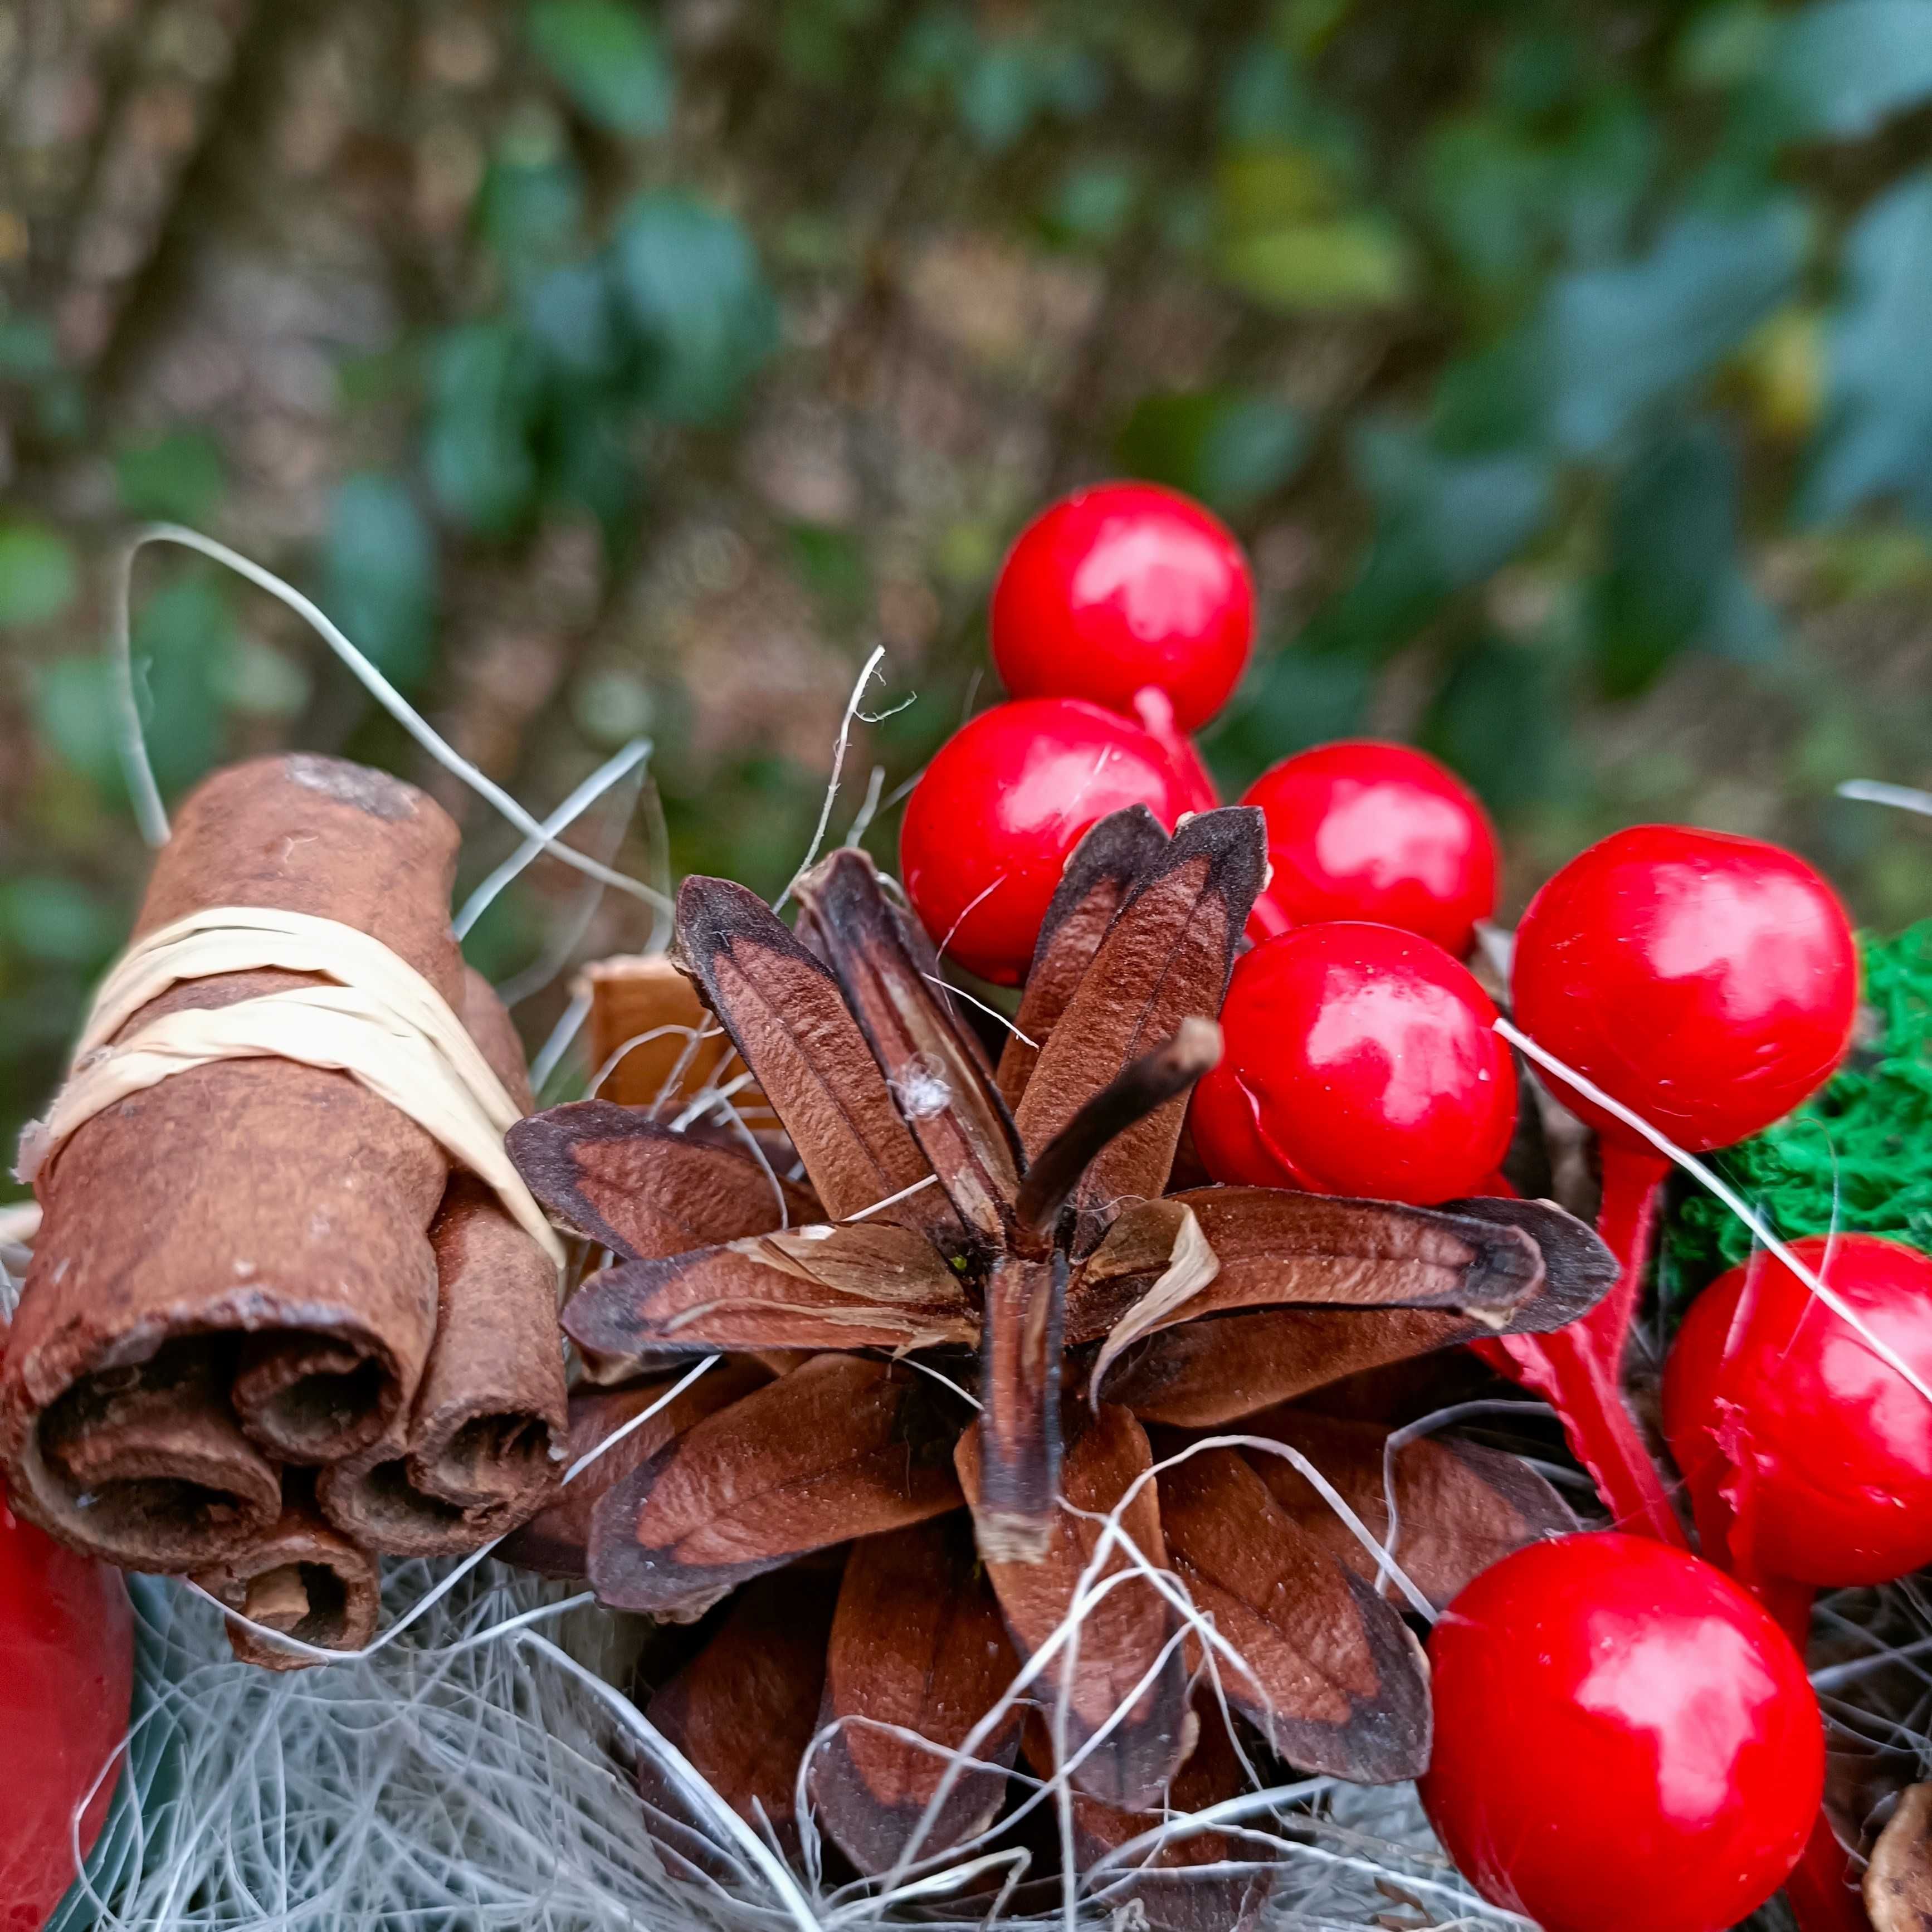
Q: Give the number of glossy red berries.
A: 7